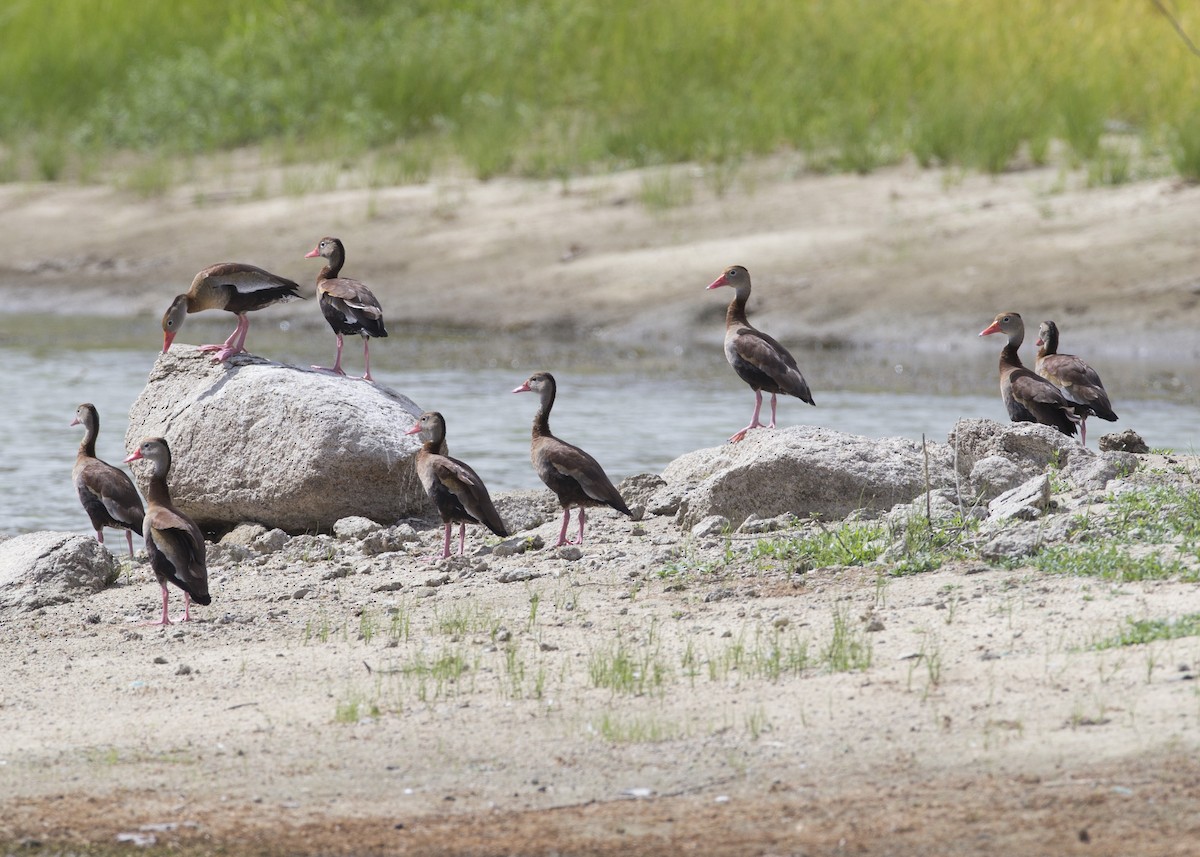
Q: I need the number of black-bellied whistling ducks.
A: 9